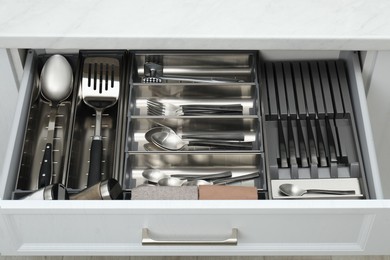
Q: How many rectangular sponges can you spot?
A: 2